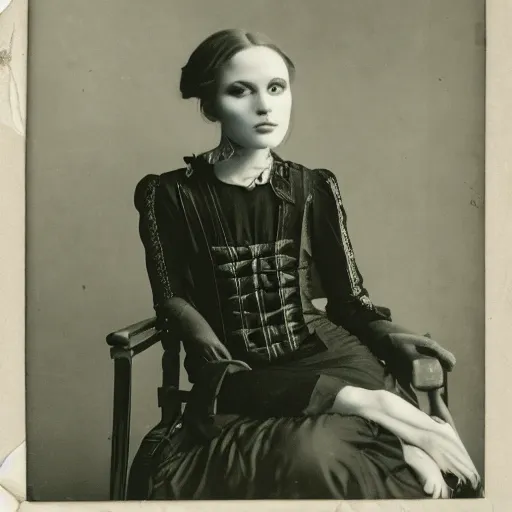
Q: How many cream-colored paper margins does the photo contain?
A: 3